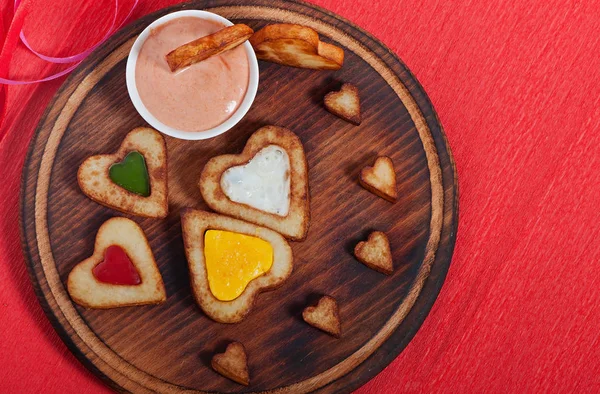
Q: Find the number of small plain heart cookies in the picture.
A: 5